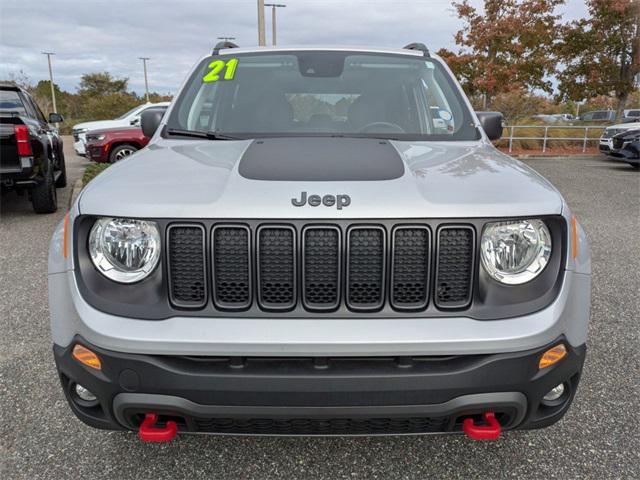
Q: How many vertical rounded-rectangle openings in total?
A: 7